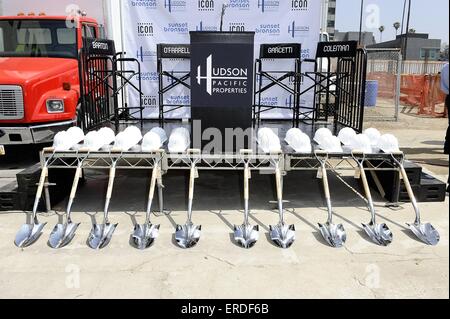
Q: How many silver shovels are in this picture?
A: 10